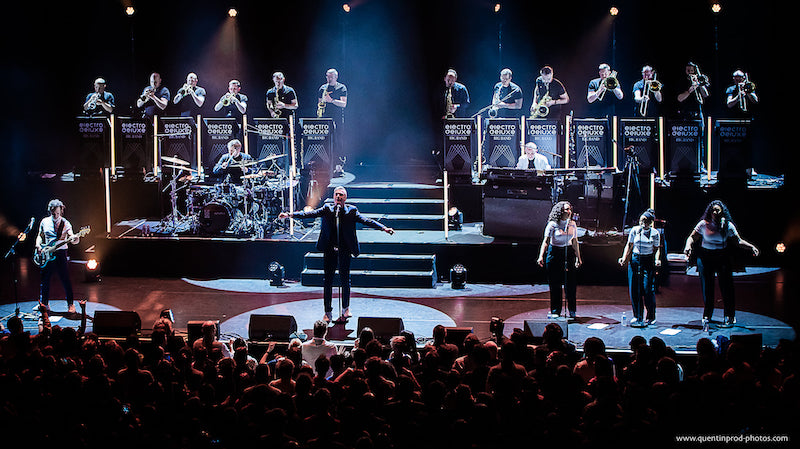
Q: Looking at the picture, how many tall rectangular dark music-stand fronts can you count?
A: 13